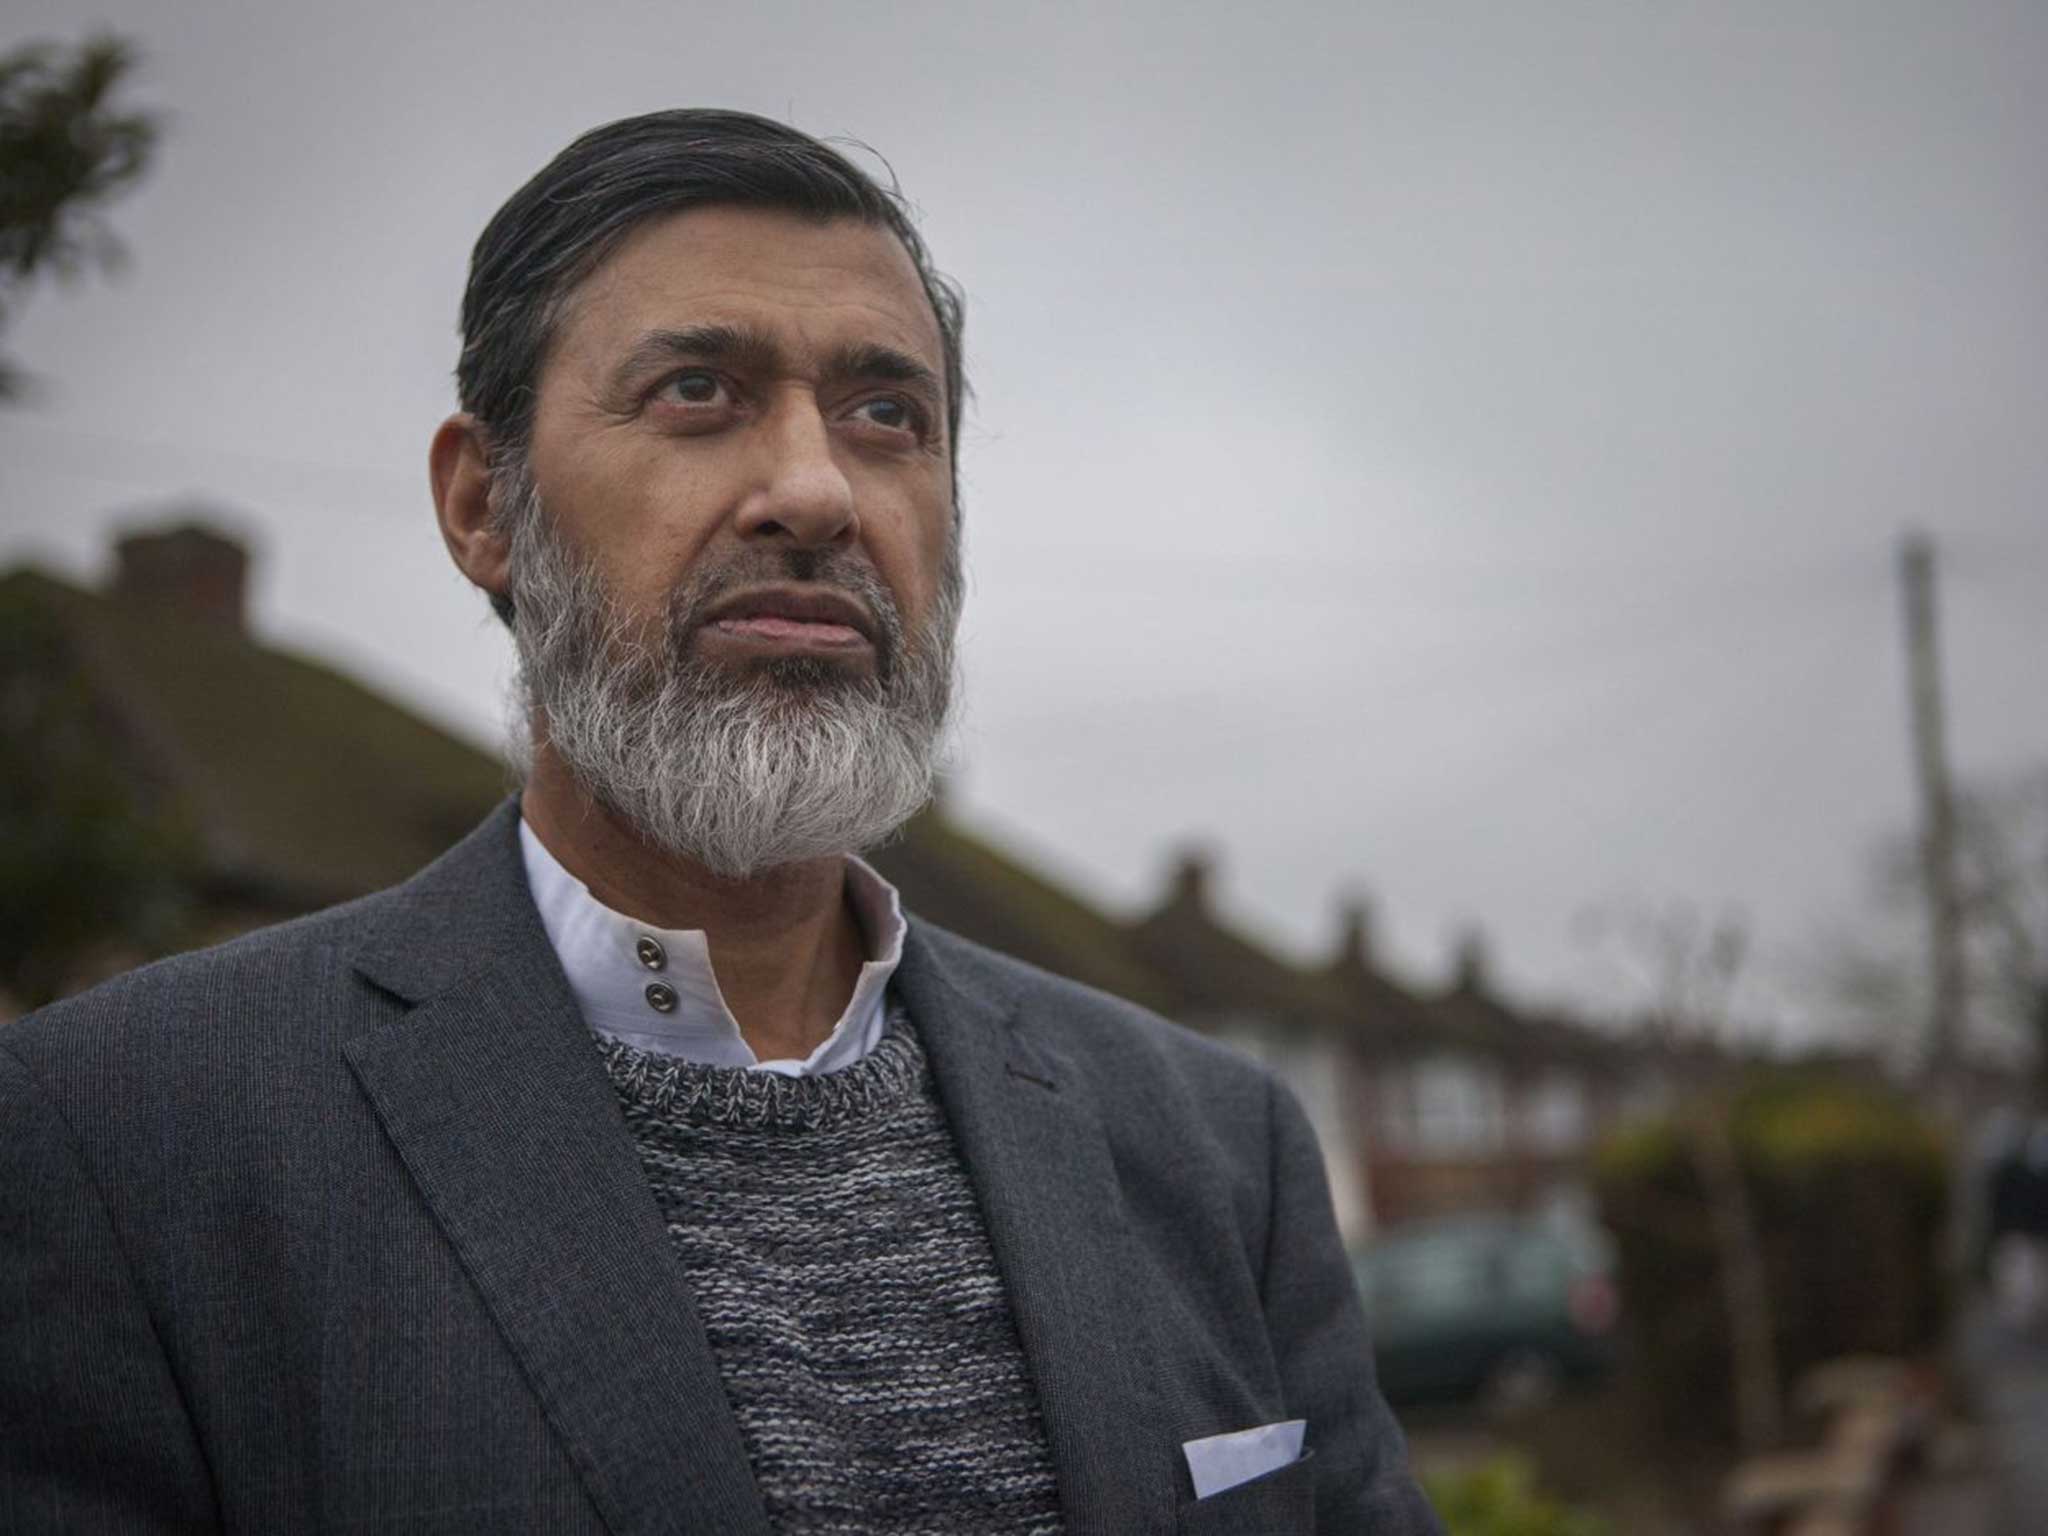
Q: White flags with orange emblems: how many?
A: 0